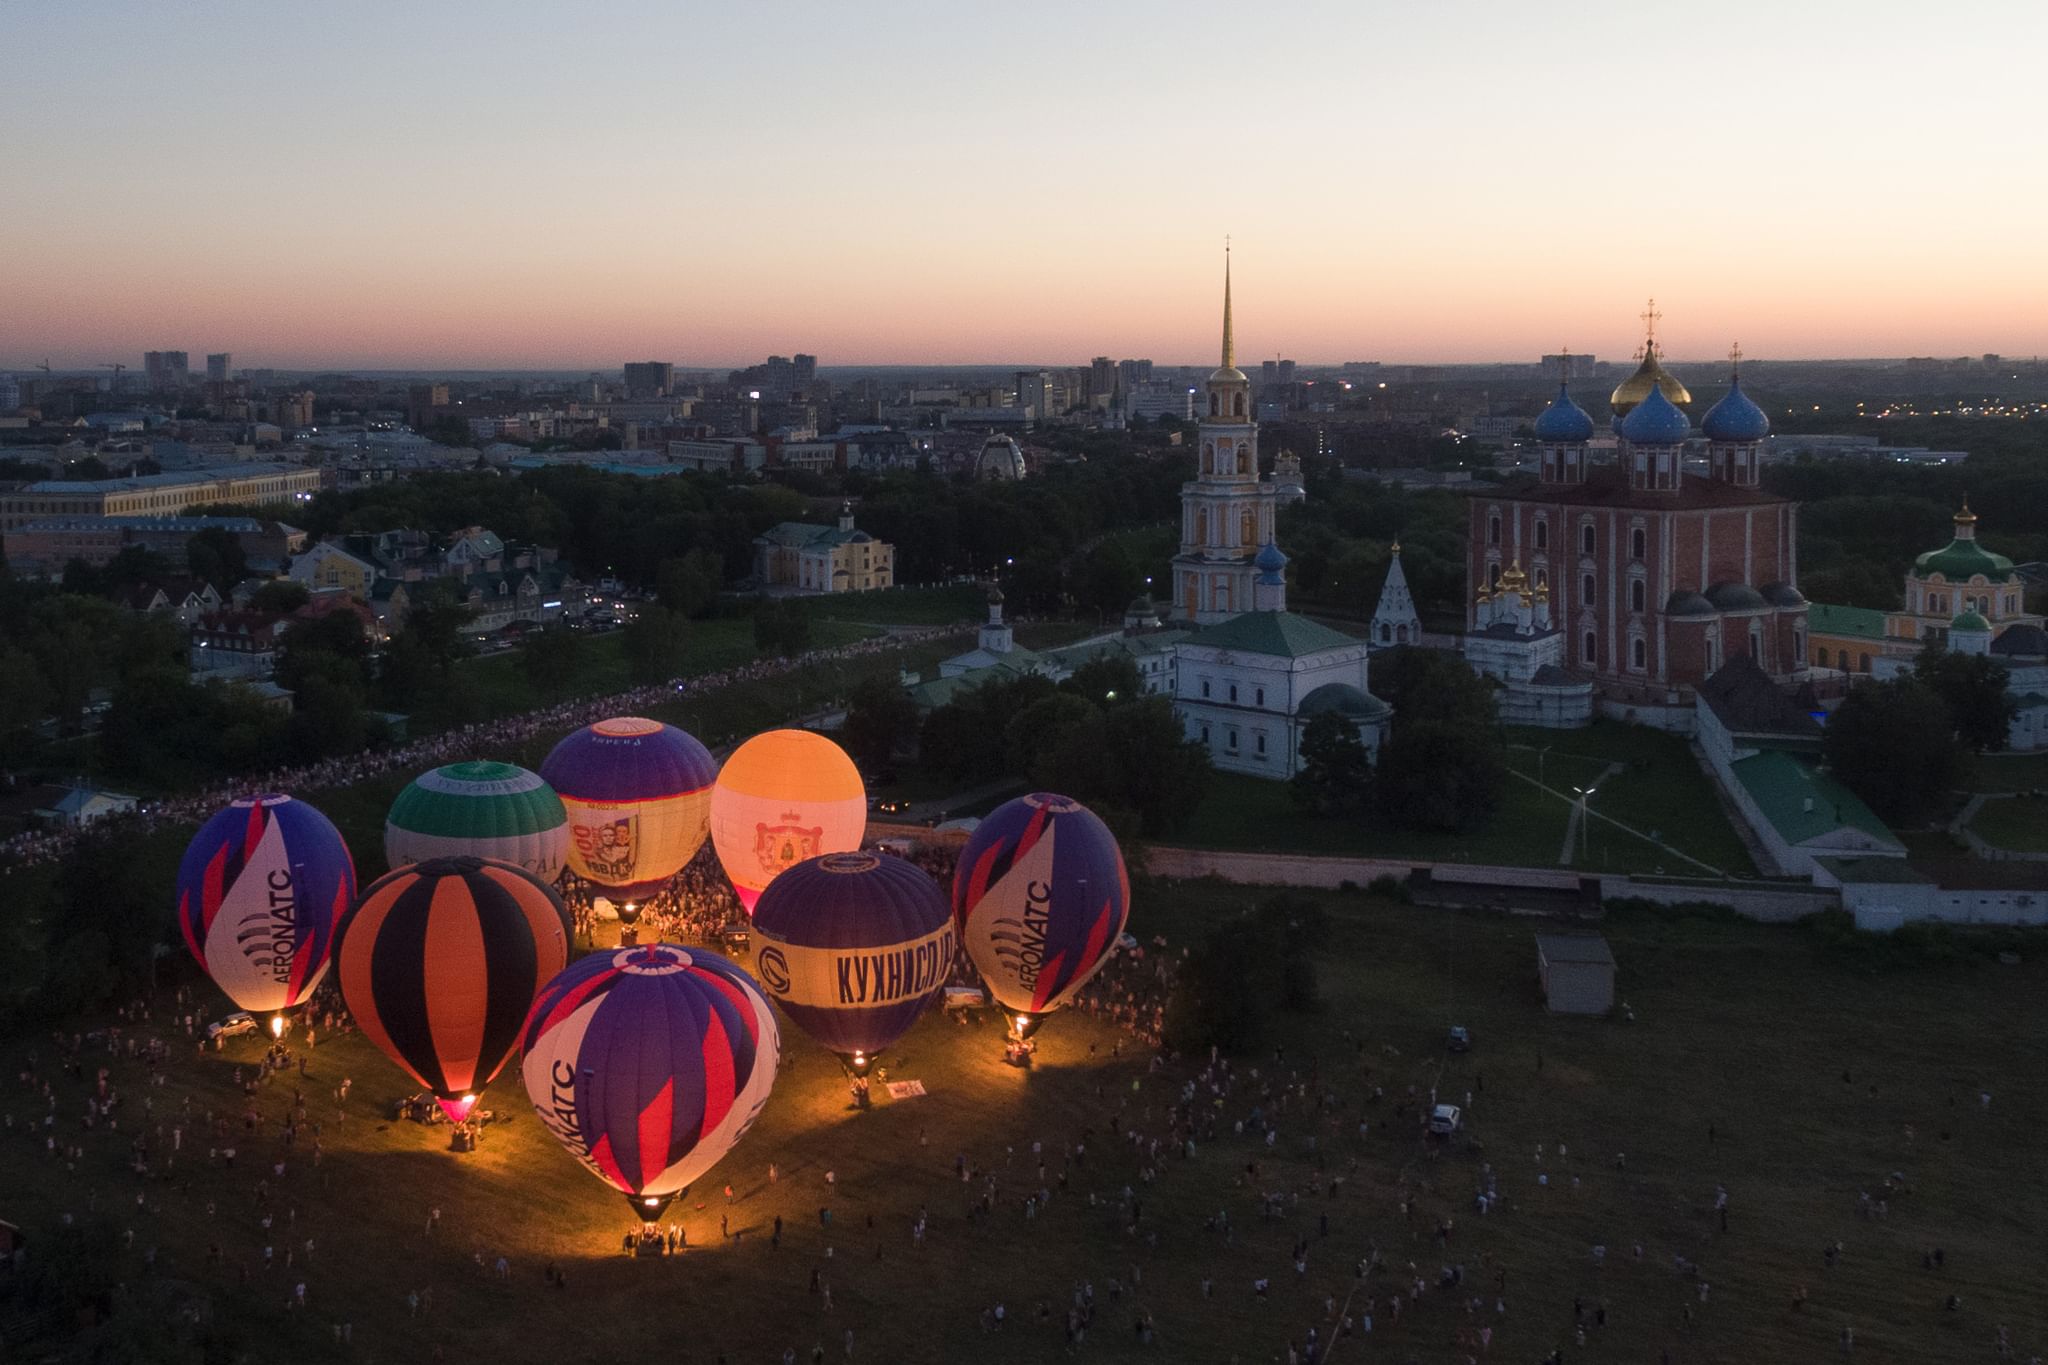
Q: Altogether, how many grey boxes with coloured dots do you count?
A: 0